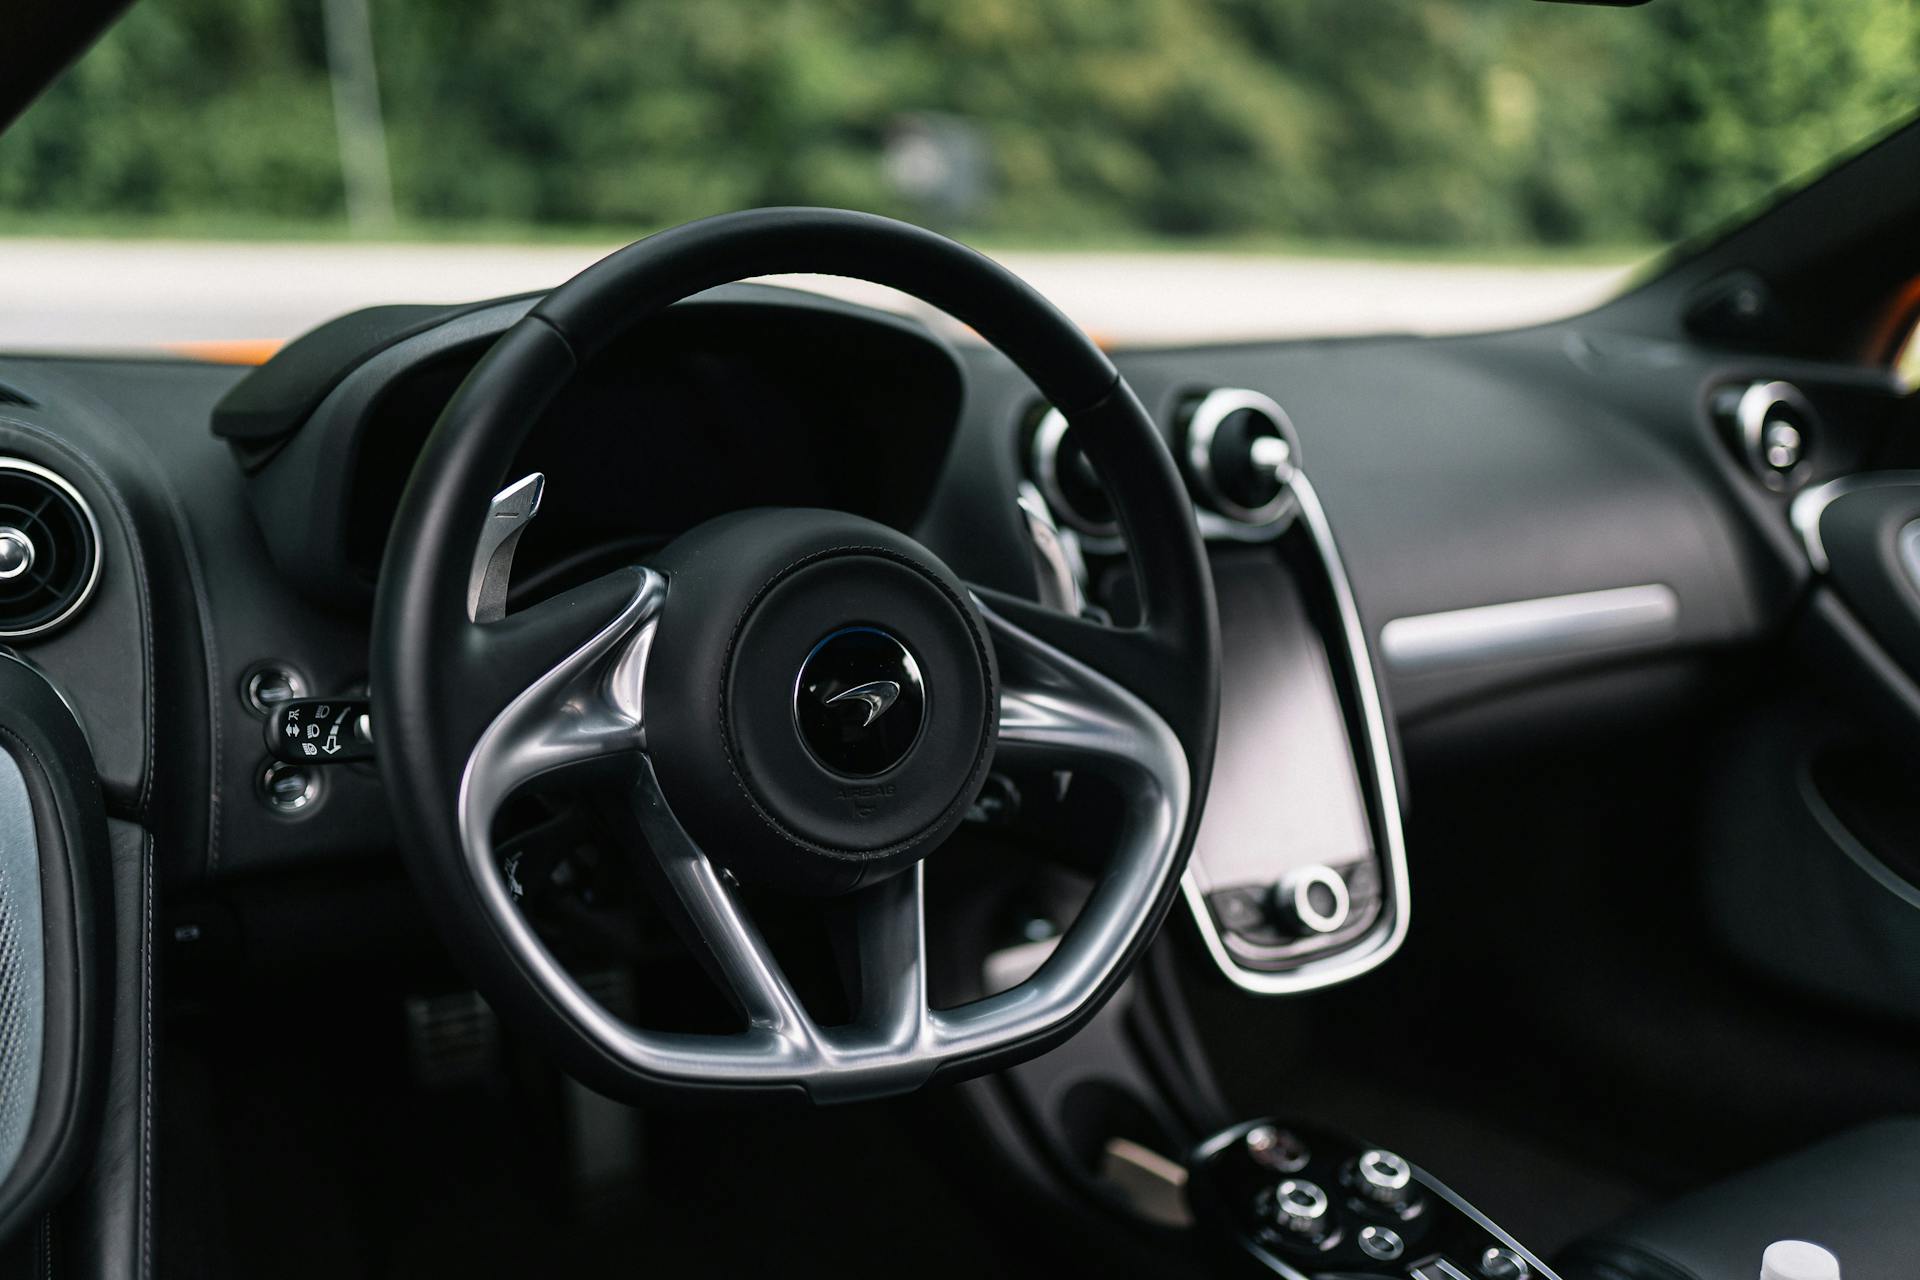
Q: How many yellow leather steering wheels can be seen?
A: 0